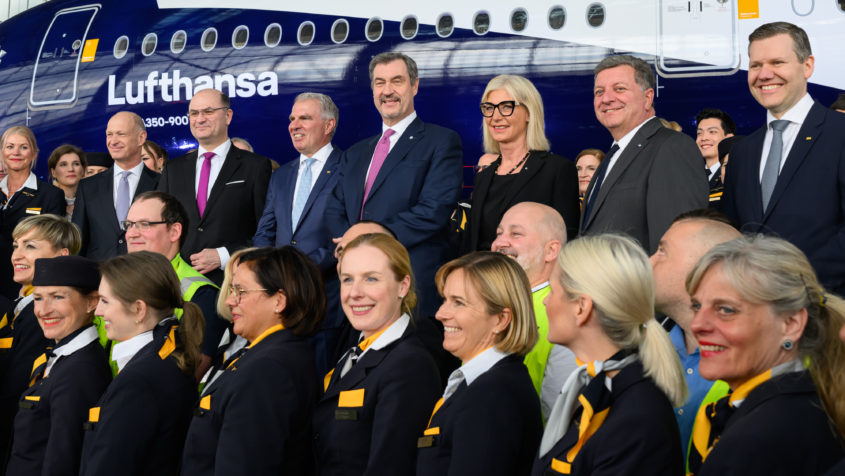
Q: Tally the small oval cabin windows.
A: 15